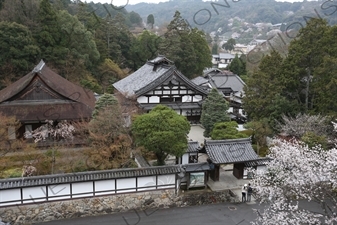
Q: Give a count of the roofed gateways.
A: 1